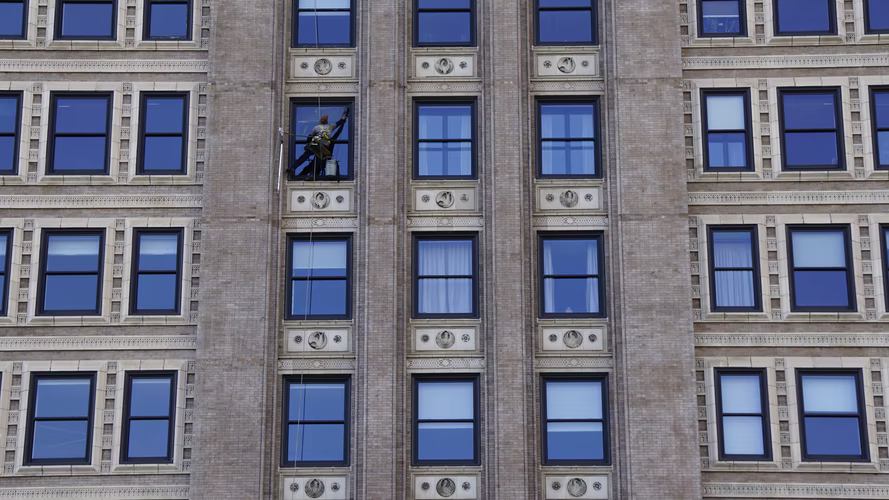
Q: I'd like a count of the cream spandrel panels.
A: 12